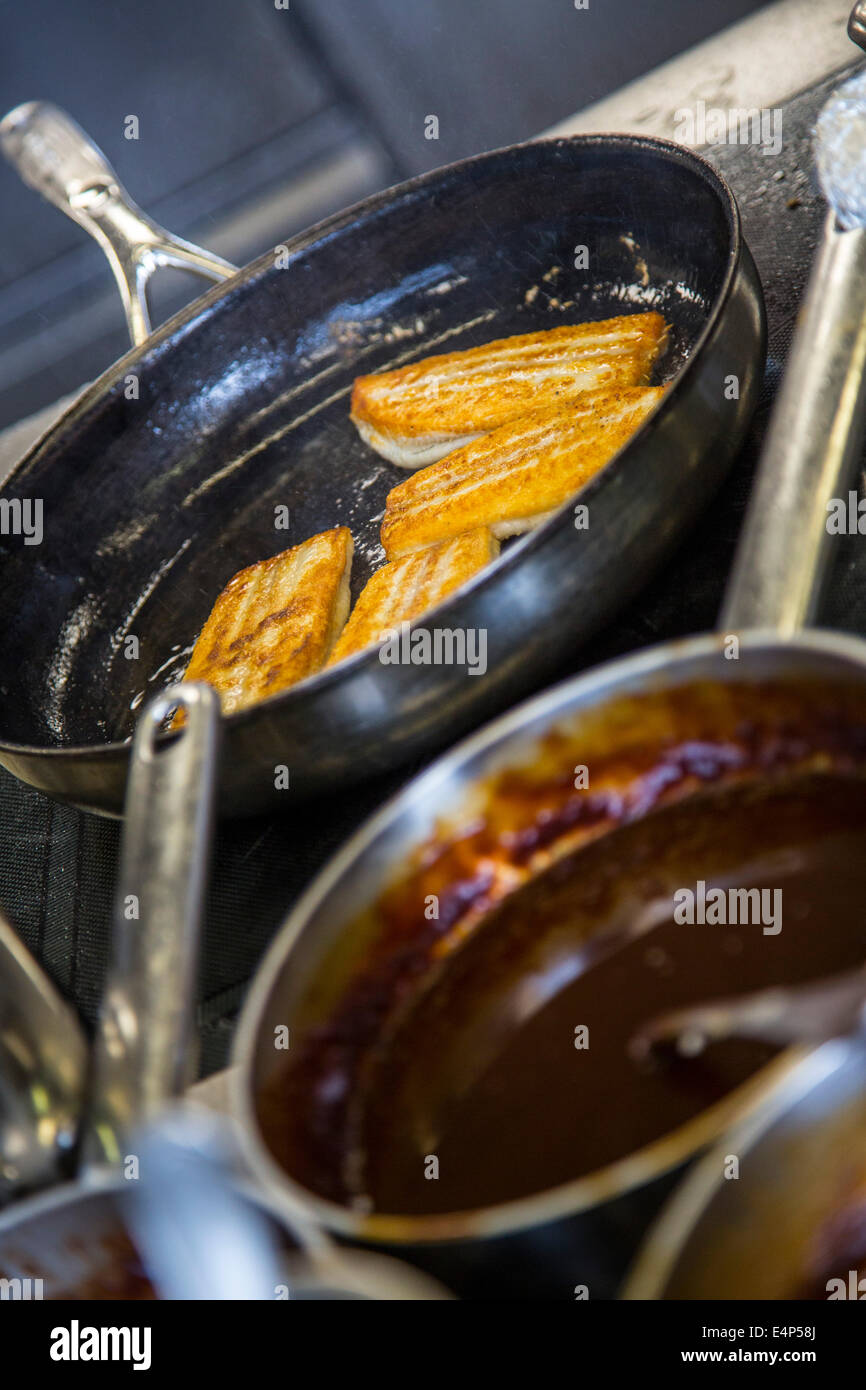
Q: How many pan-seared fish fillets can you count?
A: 4